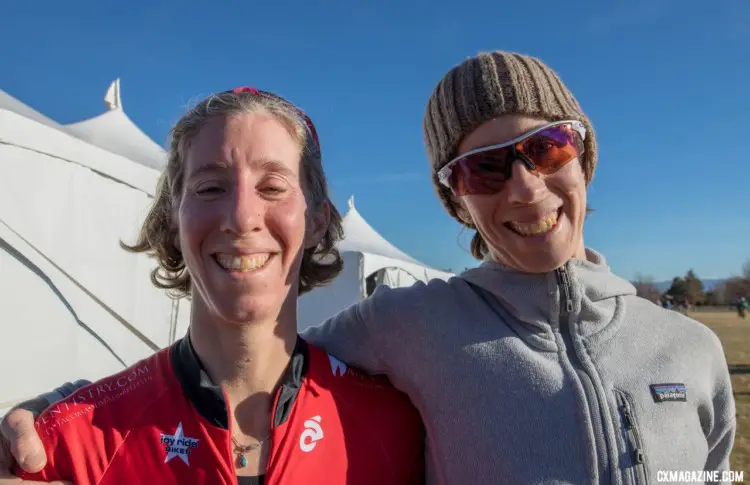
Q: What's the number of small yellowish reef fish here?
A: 0